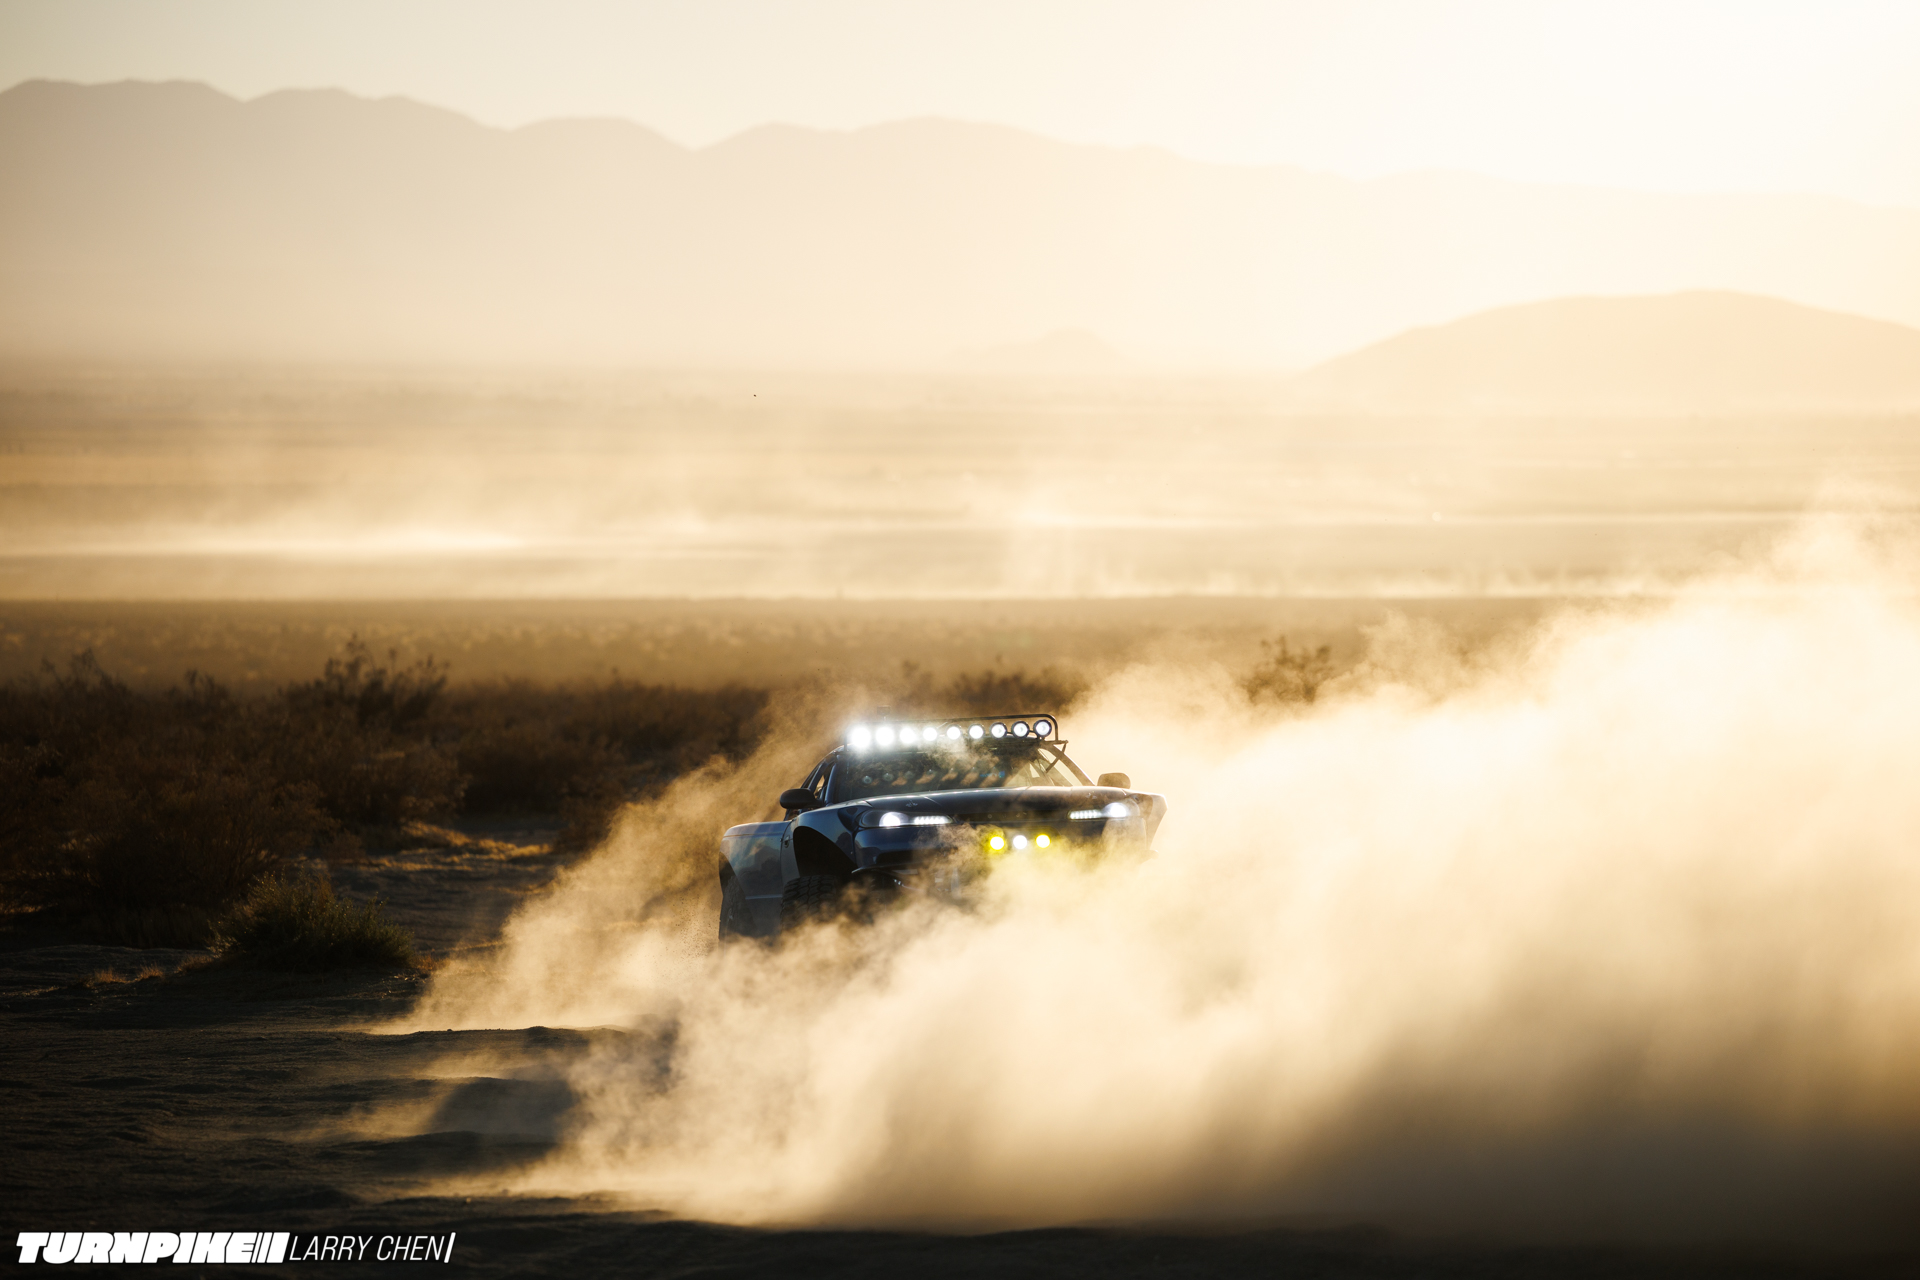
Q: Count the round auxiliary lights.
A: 12